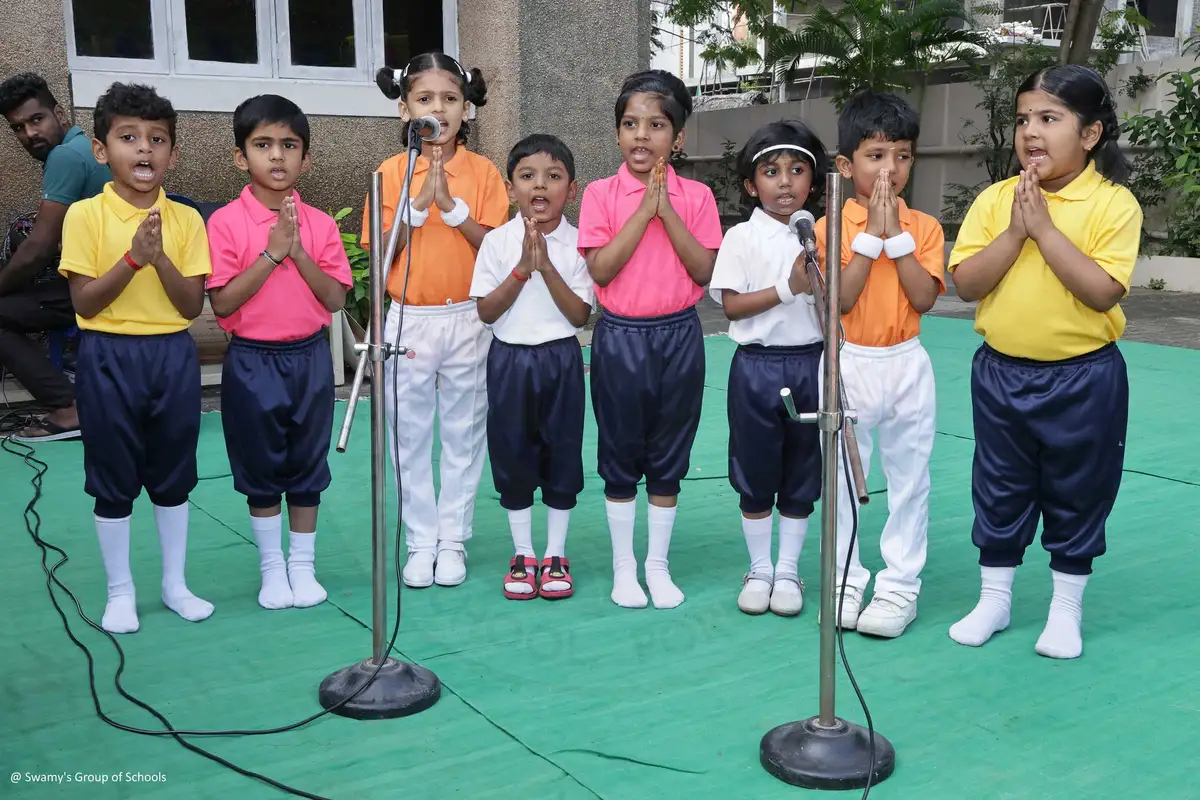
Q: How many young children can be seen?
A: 8